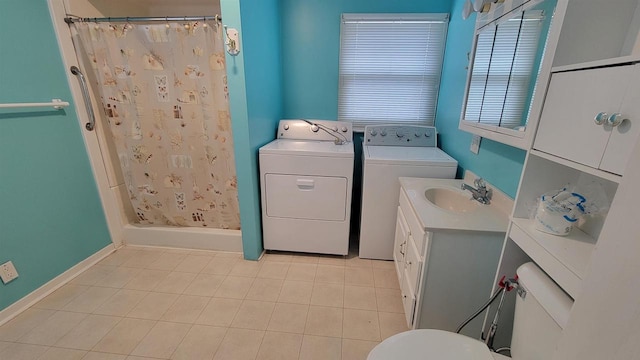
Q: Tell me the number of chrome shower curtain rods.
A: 1